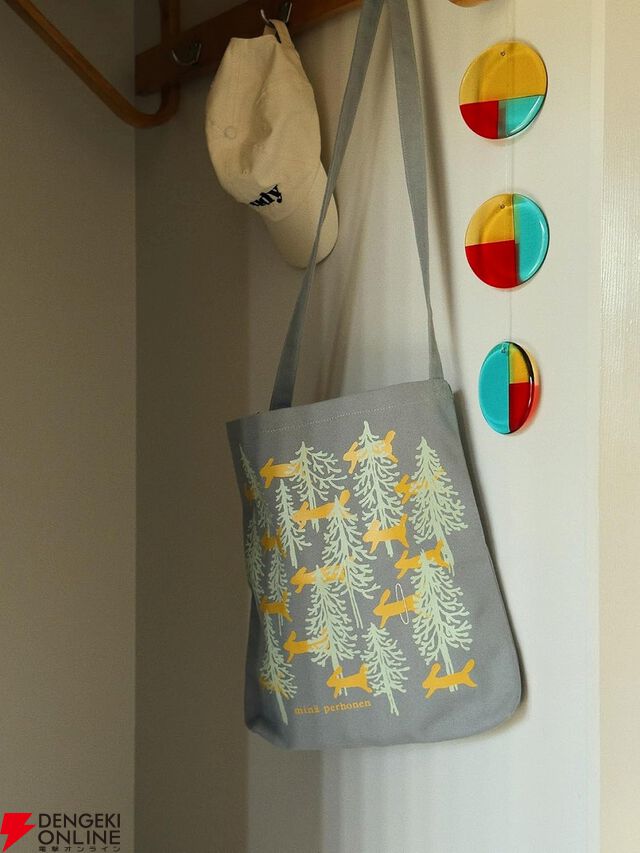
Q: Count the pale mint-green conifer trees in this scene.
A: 12